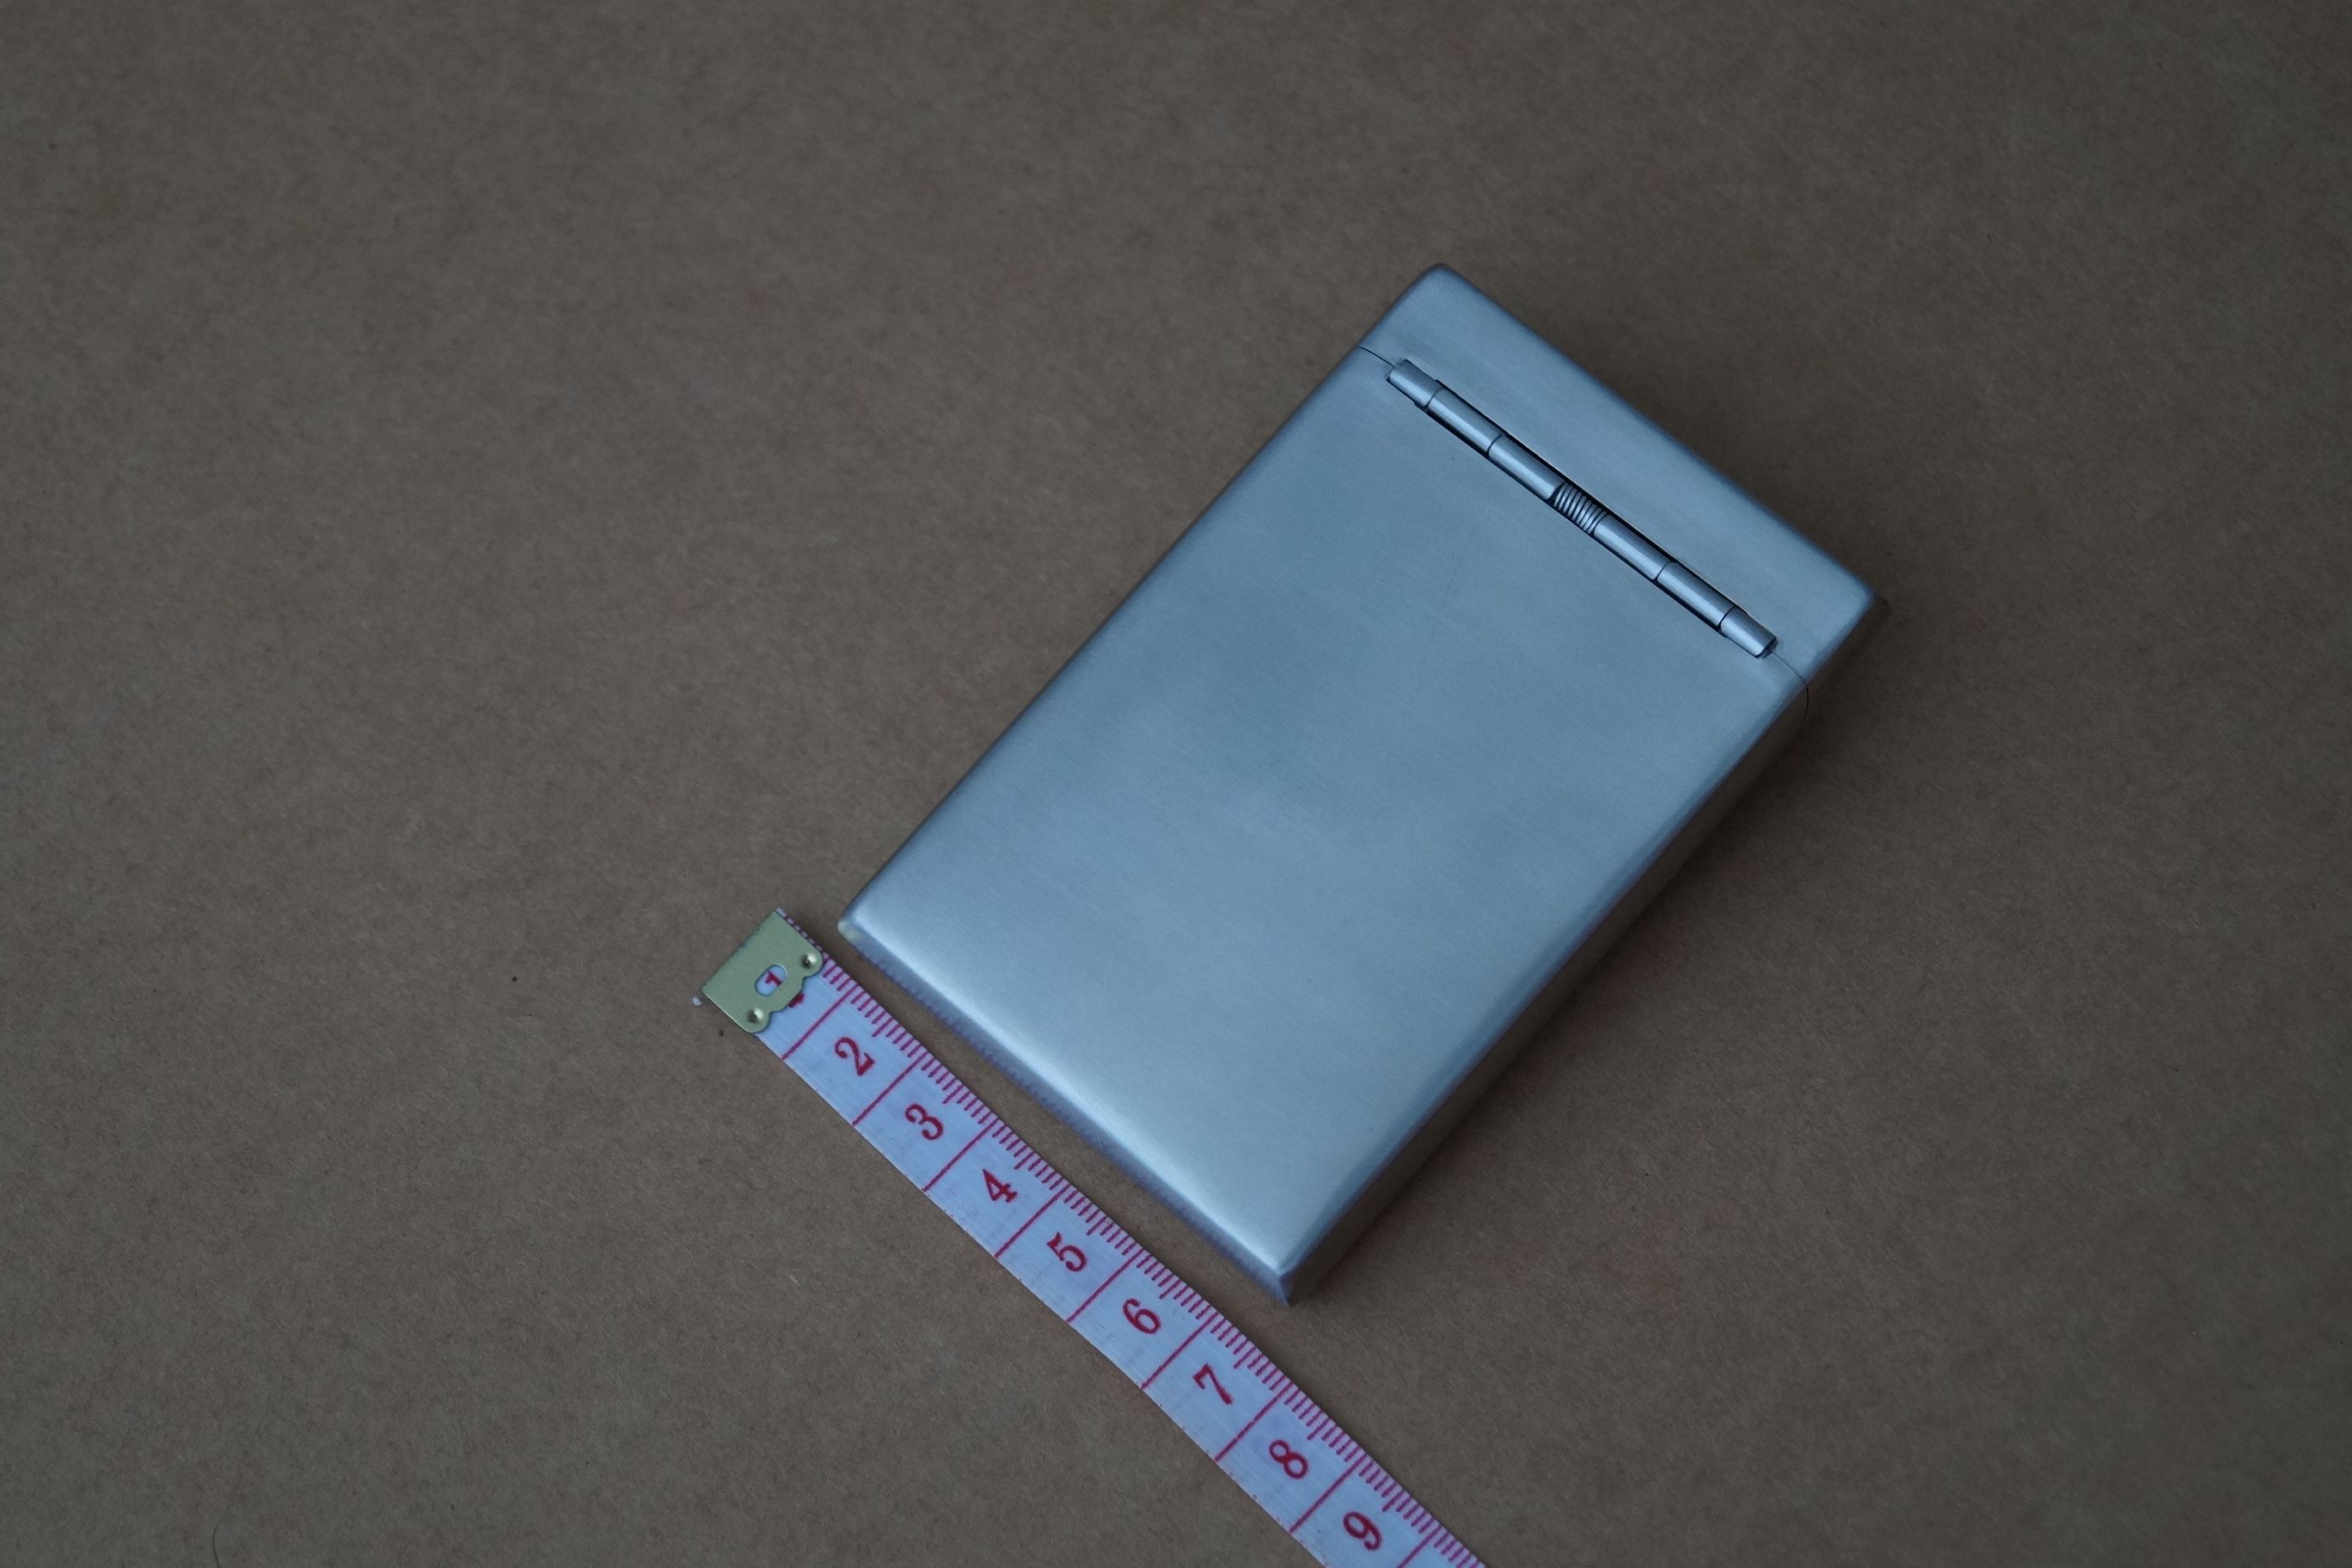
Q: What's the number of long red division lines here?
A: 9